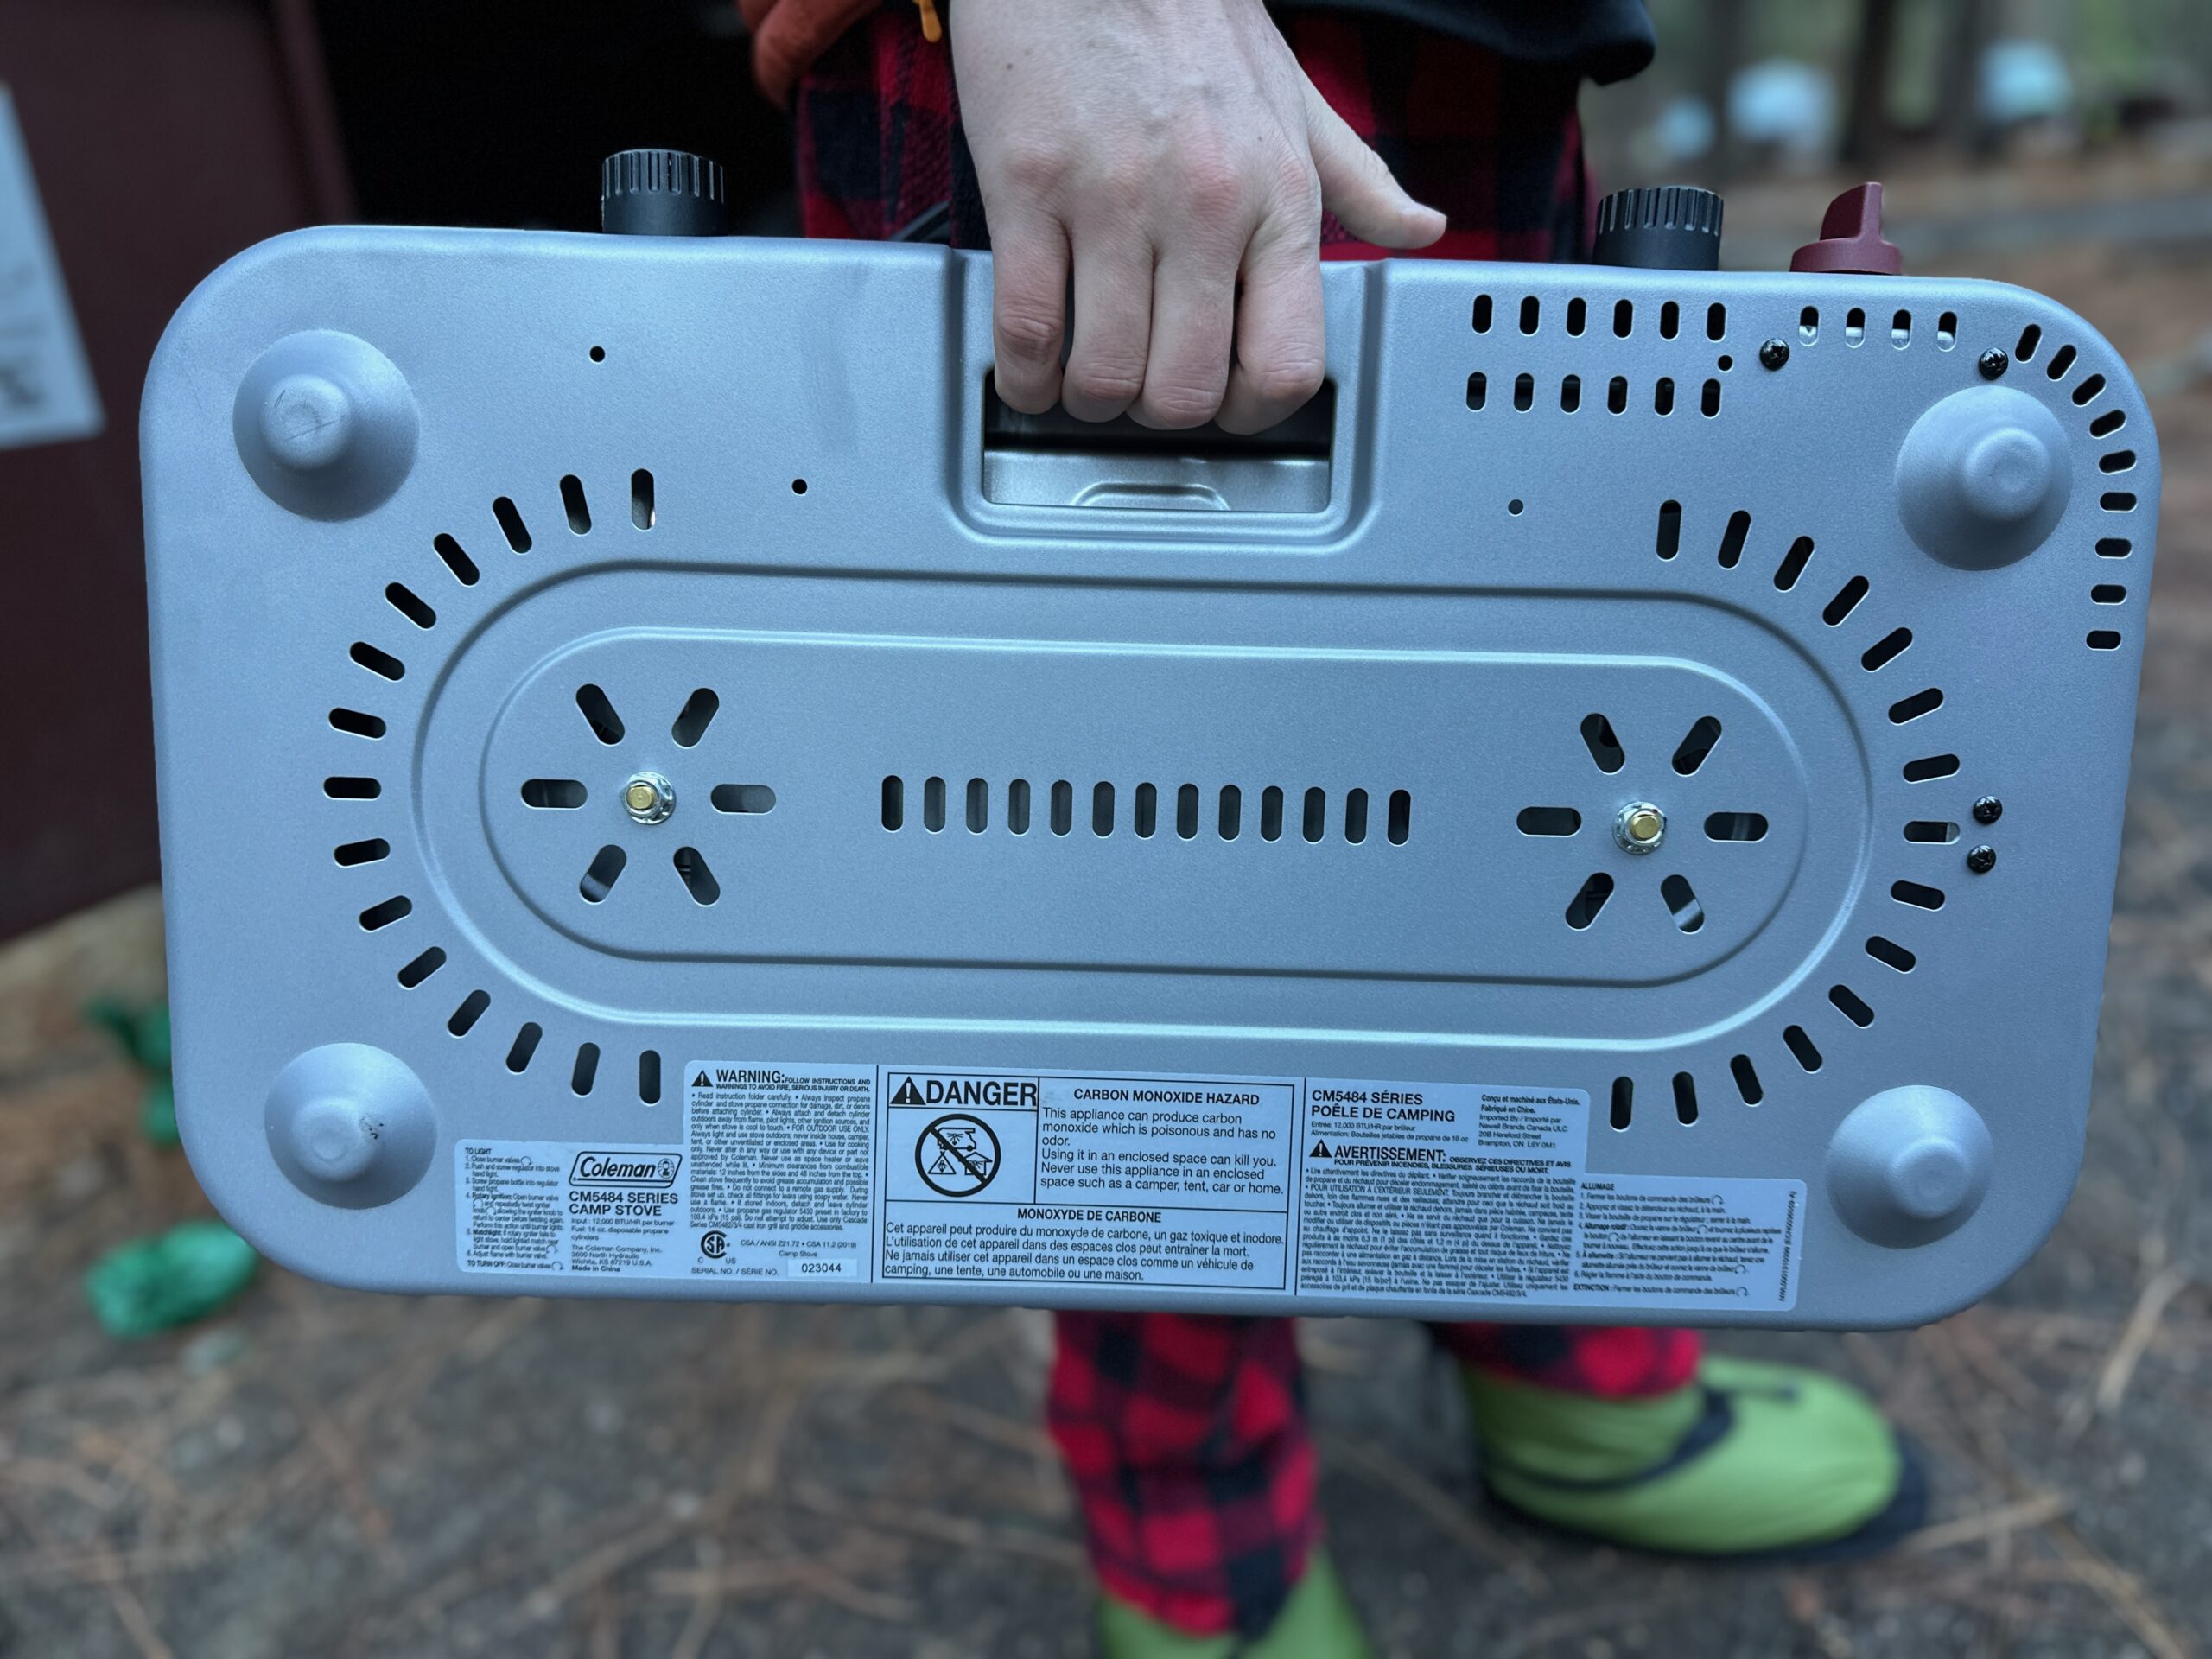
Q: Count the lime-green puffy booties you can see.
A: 2